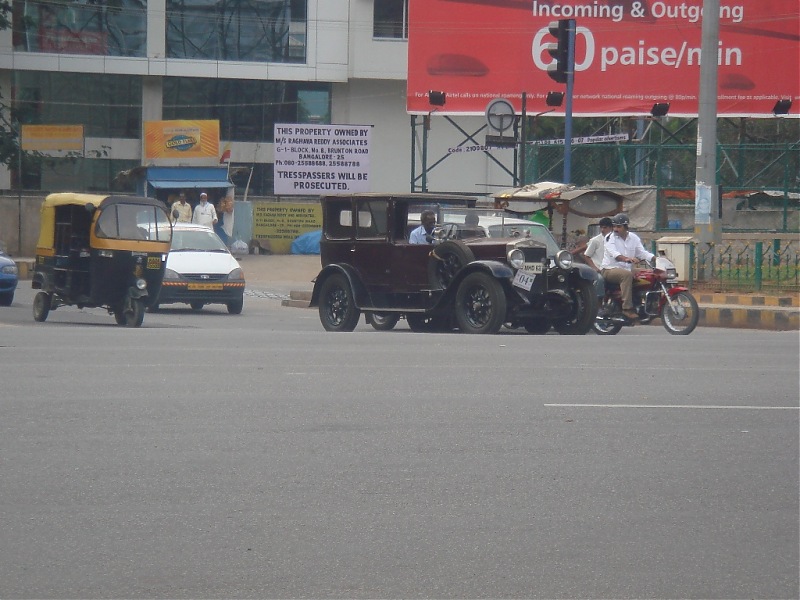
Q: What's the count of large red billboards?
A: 1